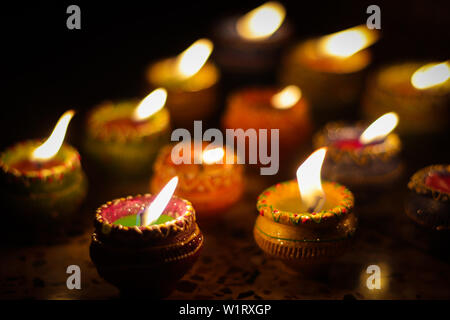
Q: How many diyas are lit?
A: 11